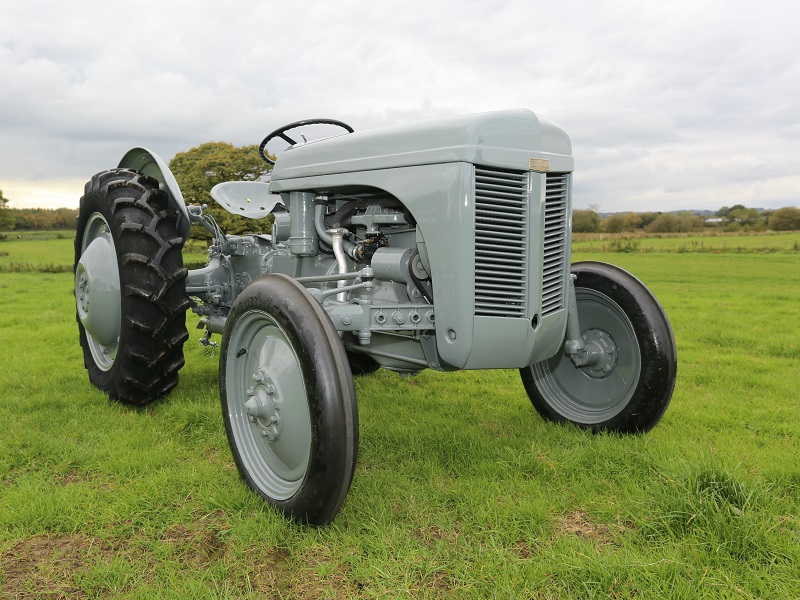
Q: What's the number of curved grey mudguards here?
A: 1